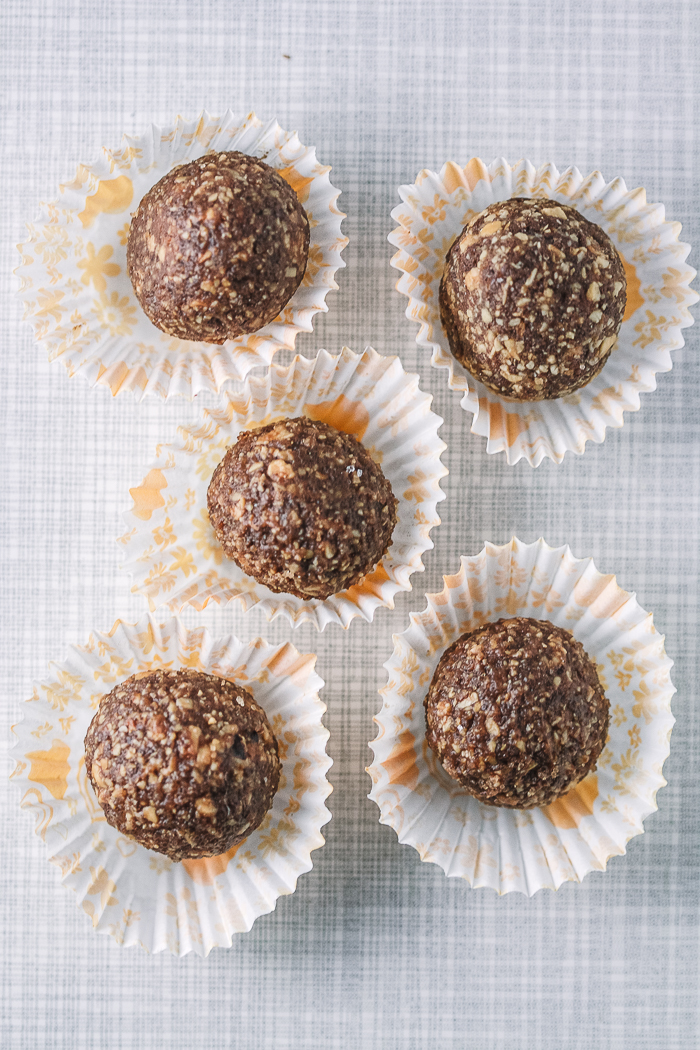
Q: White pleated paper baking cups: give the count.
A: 5